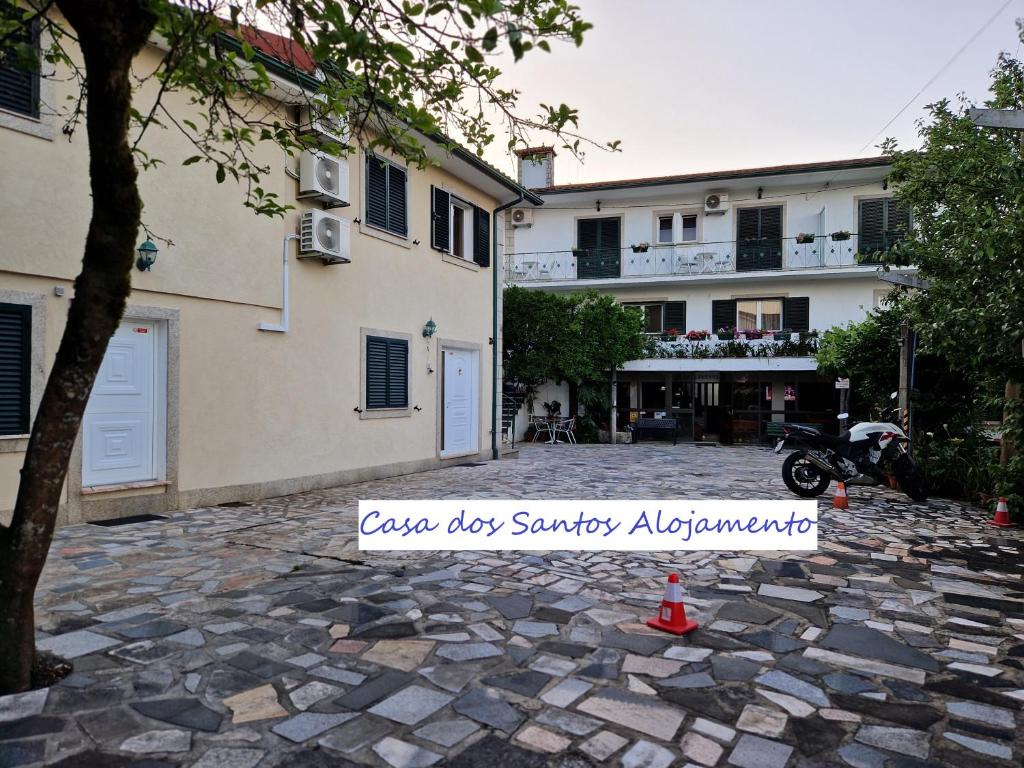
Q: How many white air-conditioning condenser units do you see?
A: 5